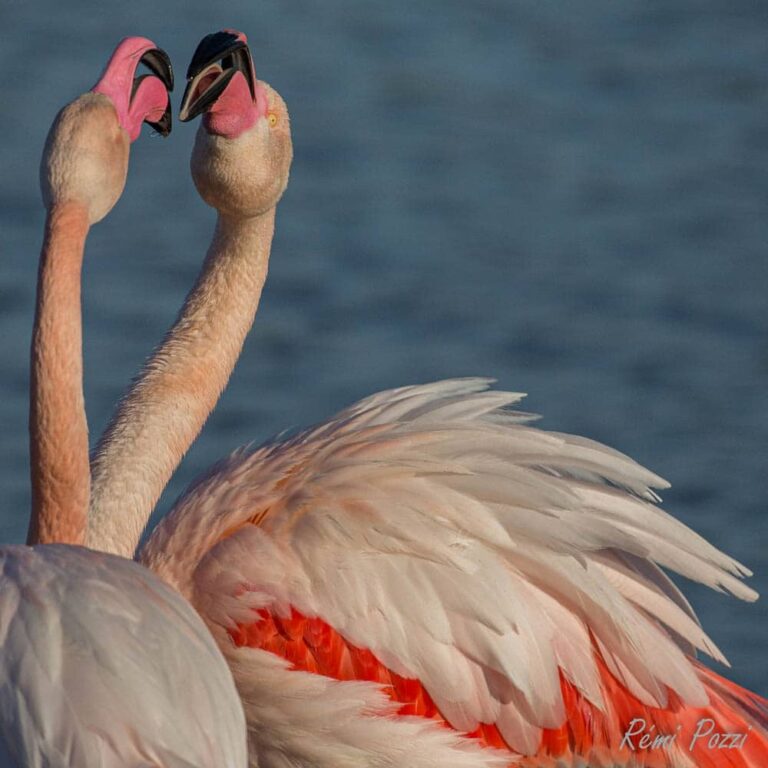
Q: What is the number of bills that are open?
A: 2